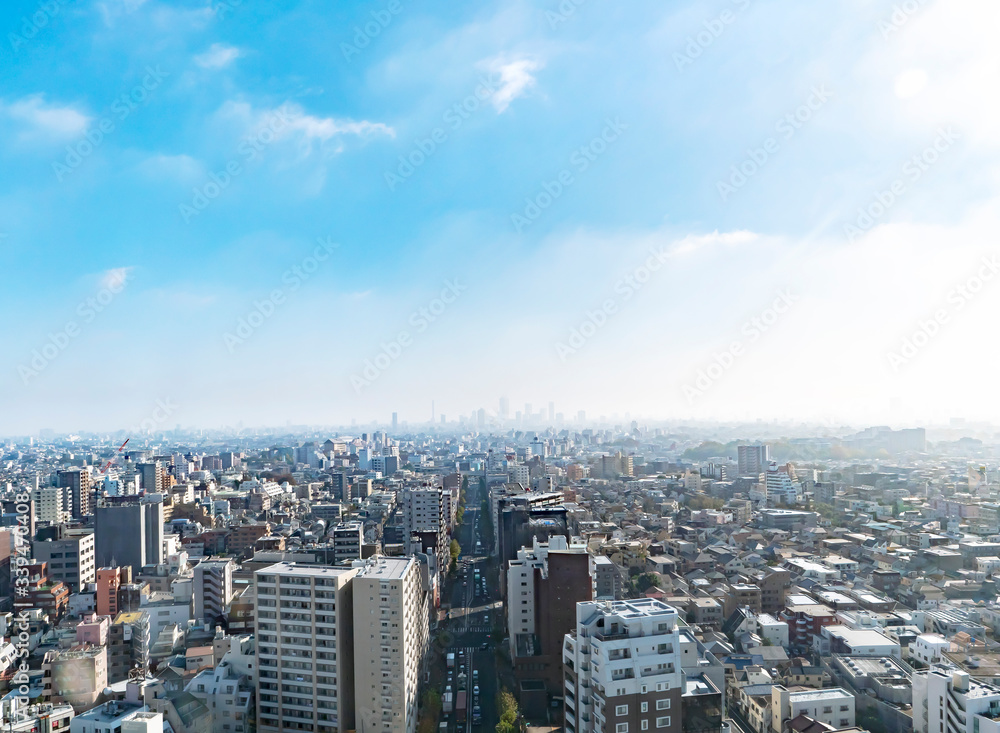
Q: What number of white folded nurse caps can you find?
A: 0